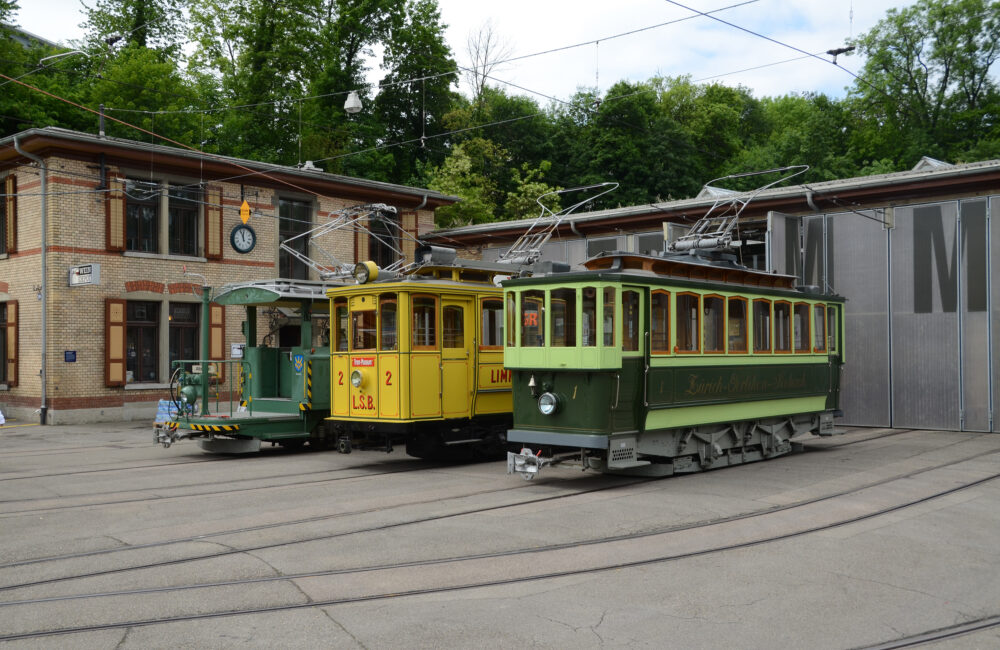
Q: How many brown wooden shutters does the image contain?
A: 8